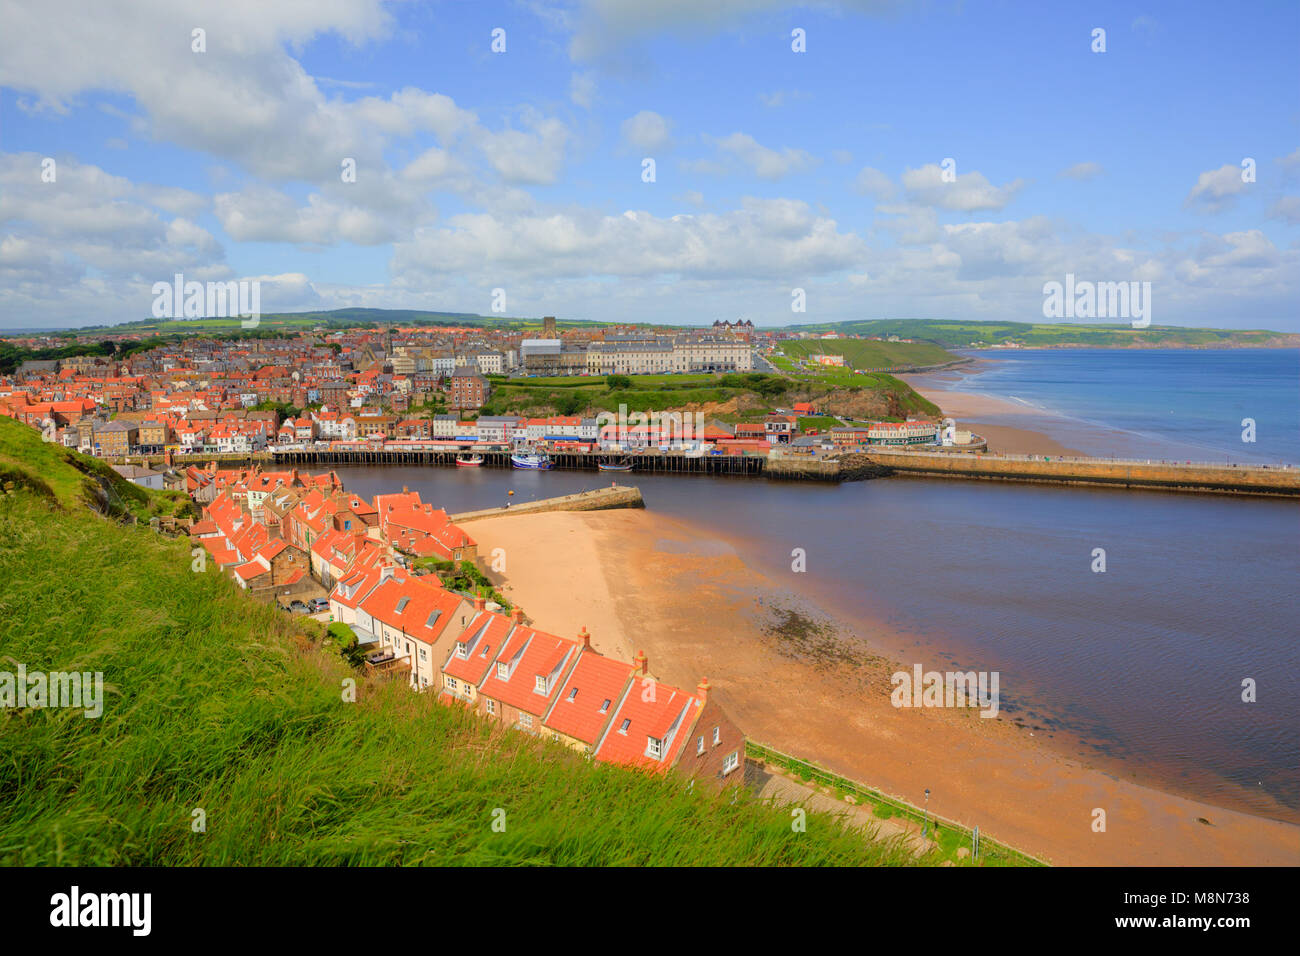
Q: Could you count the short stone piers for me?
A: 1